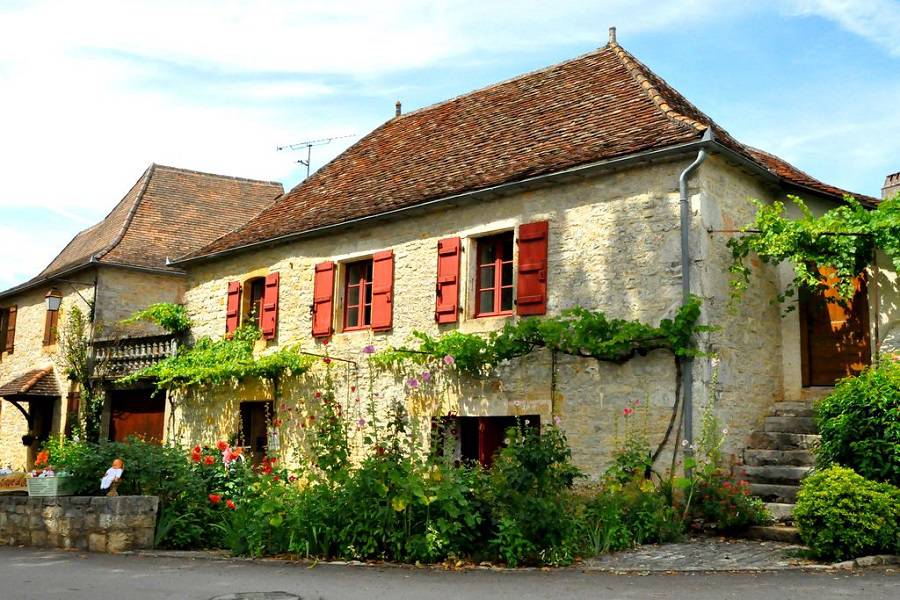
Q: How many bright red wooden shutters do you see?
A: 6